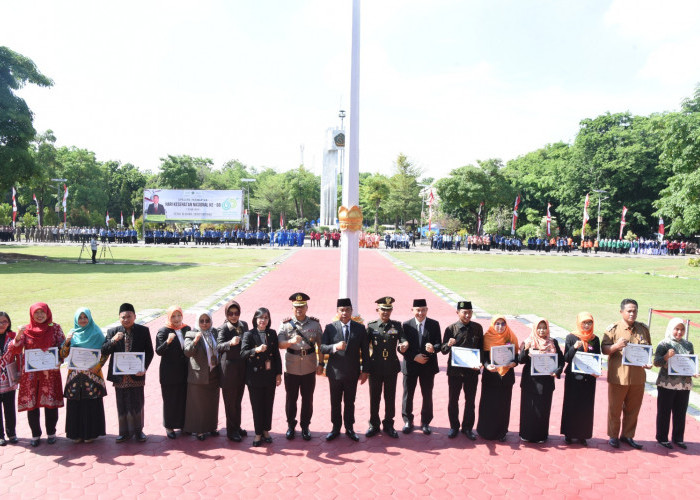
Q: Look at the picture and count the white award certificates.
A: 9